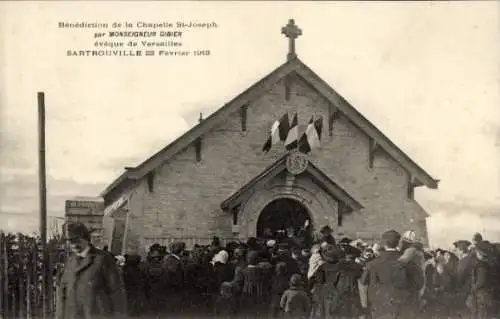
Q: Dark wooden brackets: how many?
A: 9